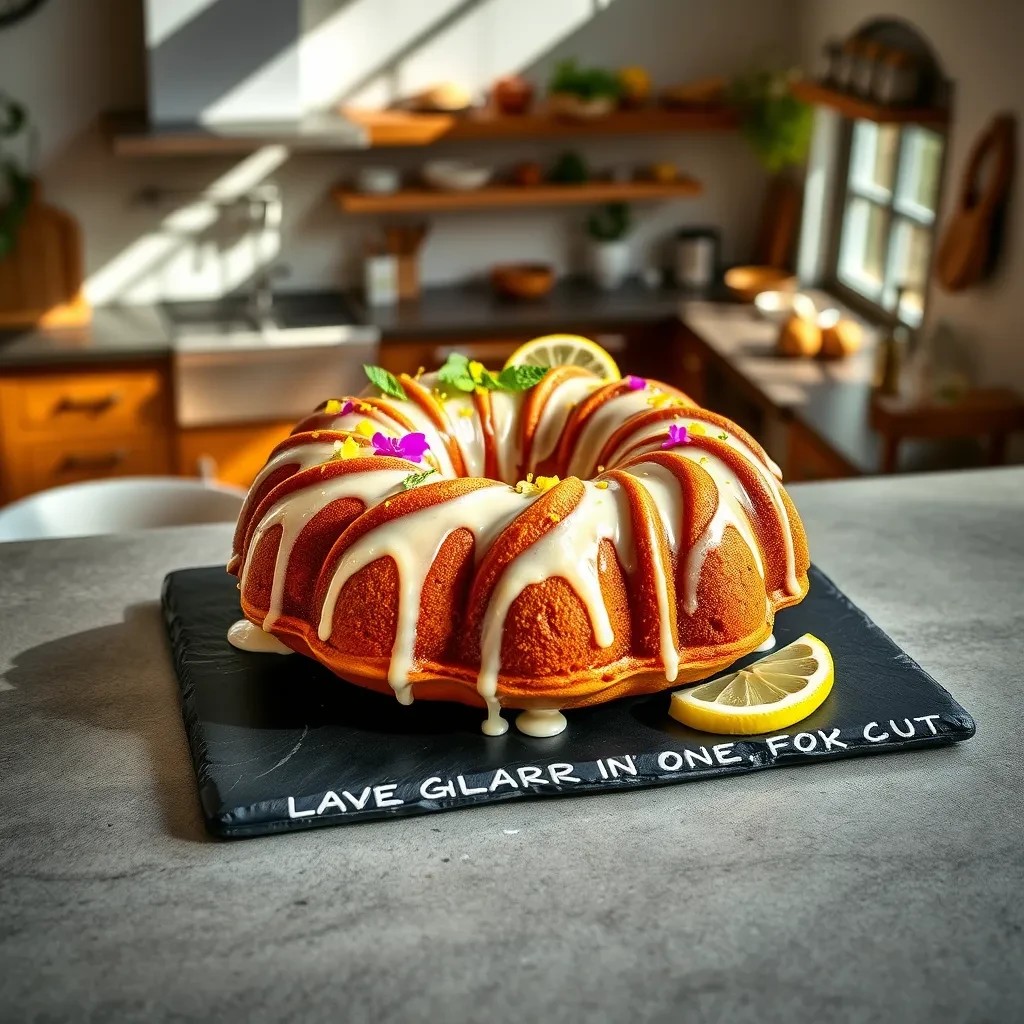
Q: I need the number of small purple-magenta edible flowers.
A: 4